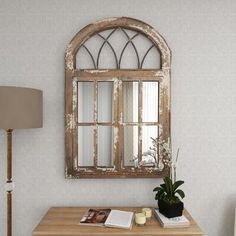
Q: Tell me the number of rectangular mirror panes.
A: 8